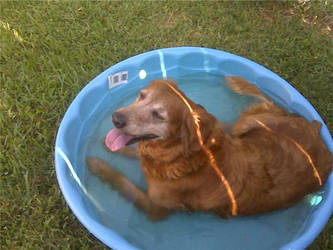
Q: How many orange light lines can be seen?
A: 2